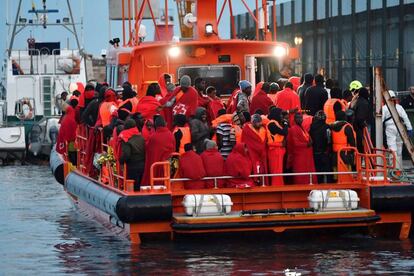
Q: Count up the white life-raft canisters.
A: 2